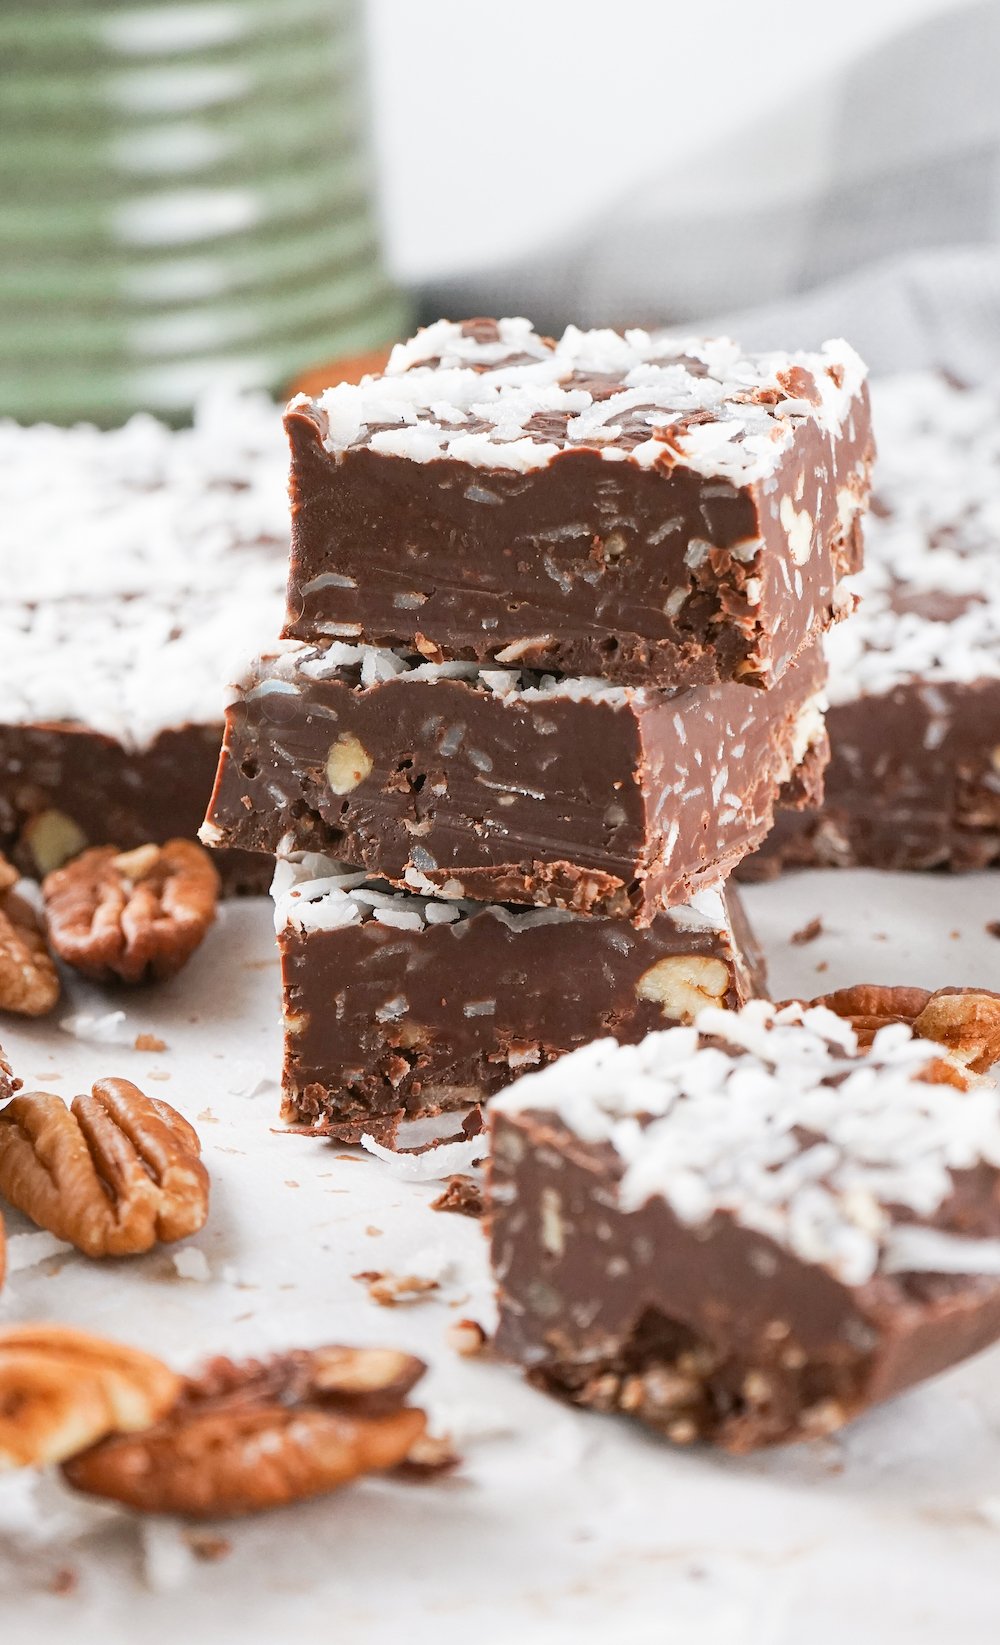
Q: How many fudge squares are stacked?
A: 3